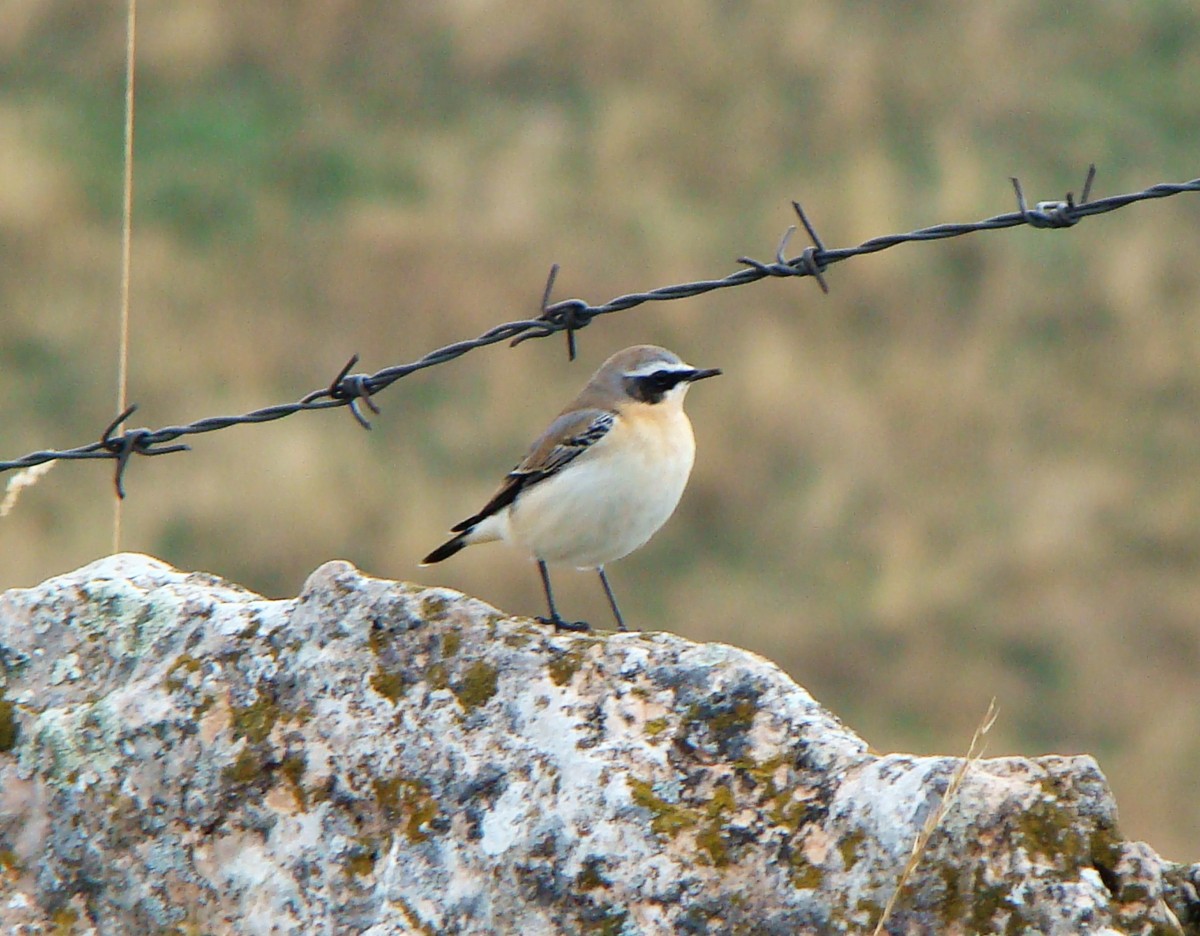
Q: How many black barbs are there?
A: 5